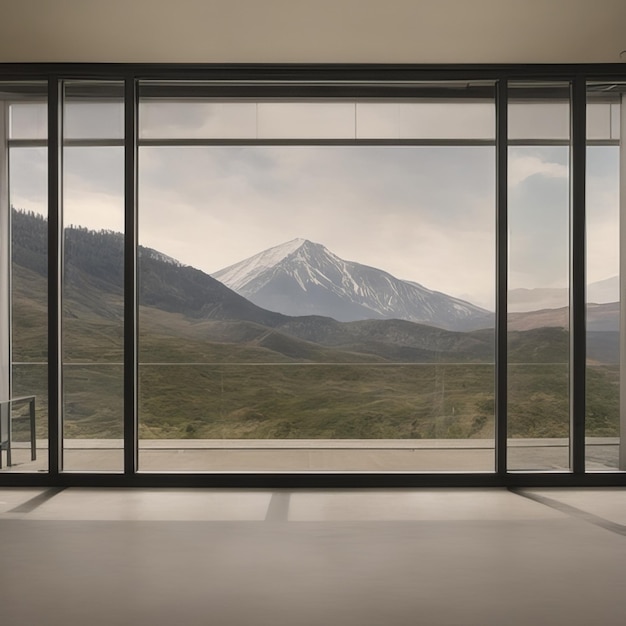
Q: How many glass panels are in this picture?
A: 5